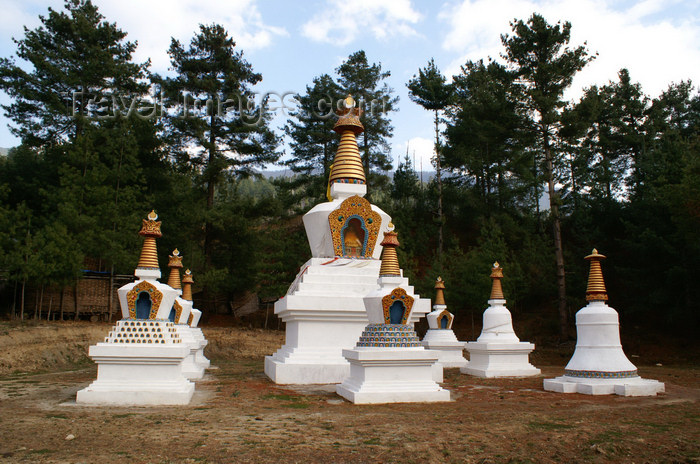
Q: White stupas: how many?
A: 8